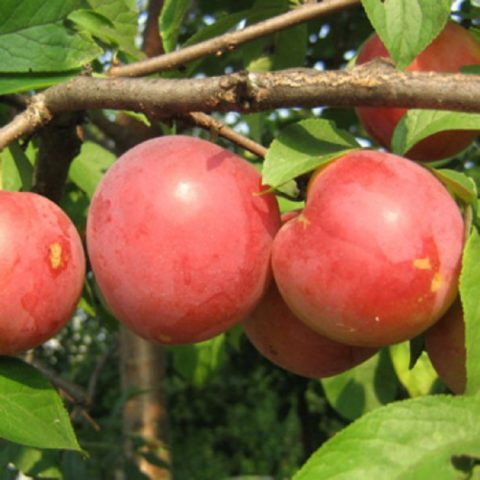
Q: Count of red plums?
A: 6